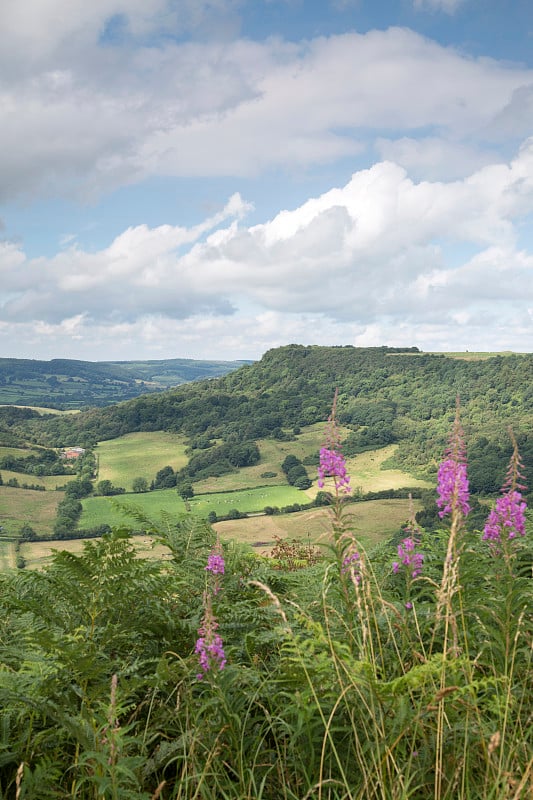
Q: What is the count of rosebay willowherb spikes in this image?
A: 7